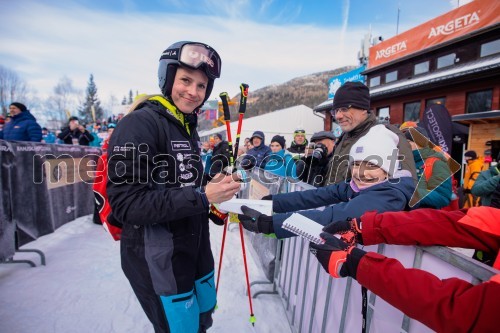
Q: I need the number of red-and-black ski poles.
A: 2